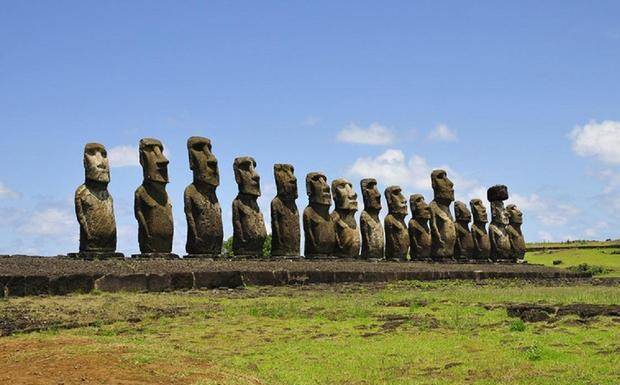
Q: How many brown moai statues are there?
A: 15